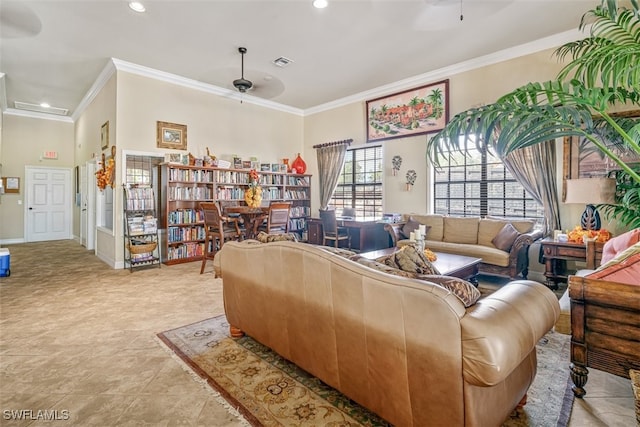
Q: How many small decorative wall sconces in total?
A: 2